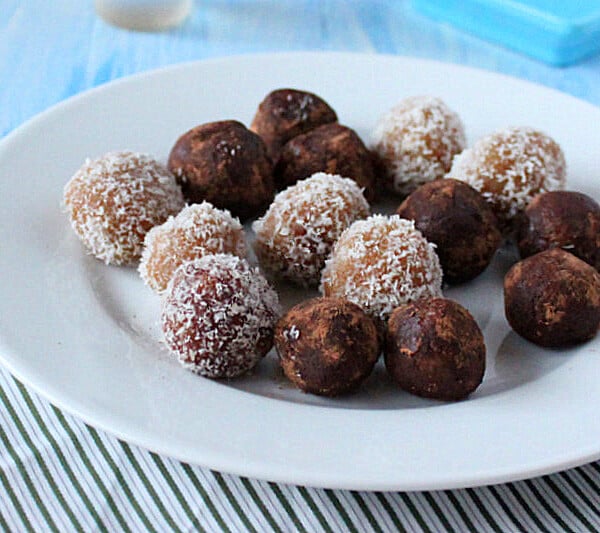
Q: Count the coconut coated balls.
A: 7